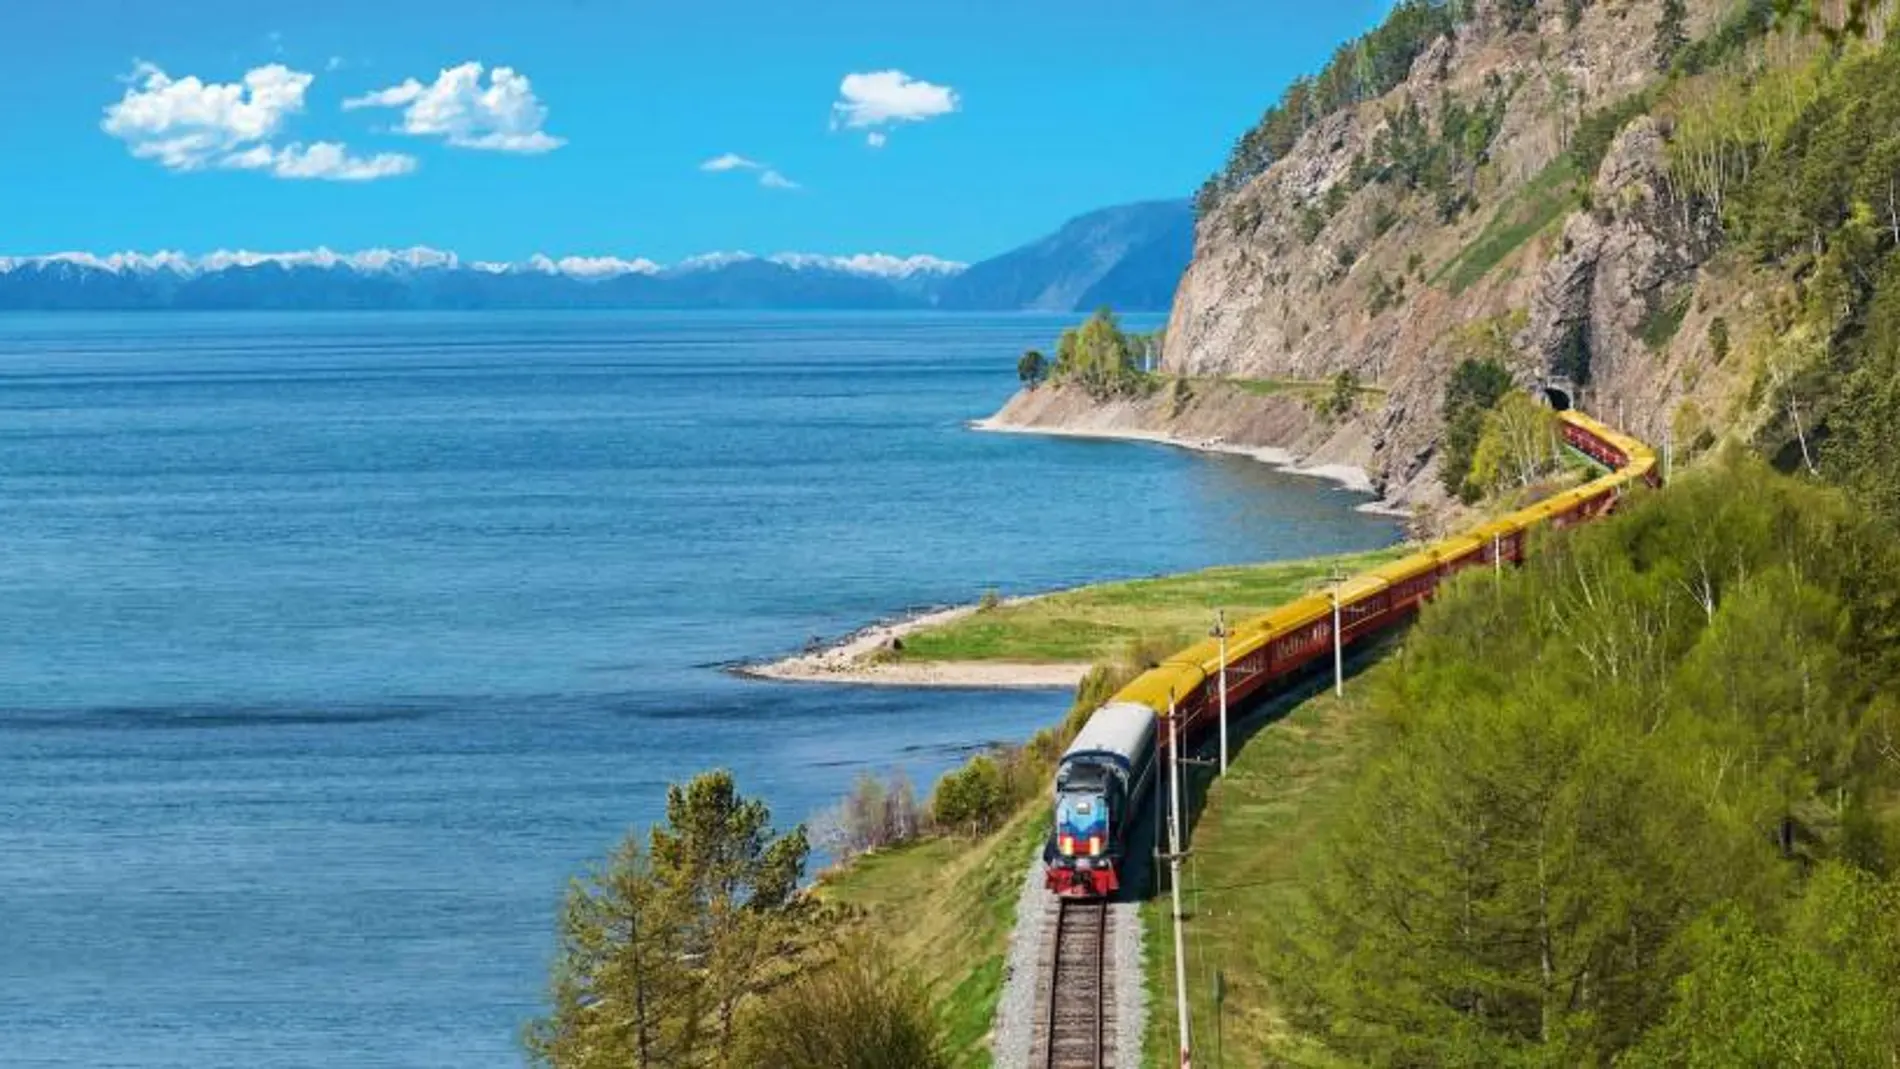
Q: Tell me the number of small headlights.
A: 2